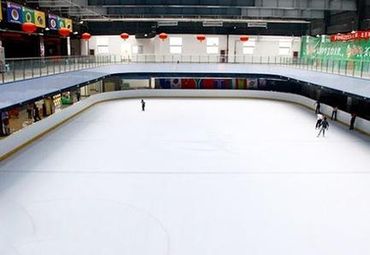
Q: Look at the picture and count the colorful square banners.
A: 6